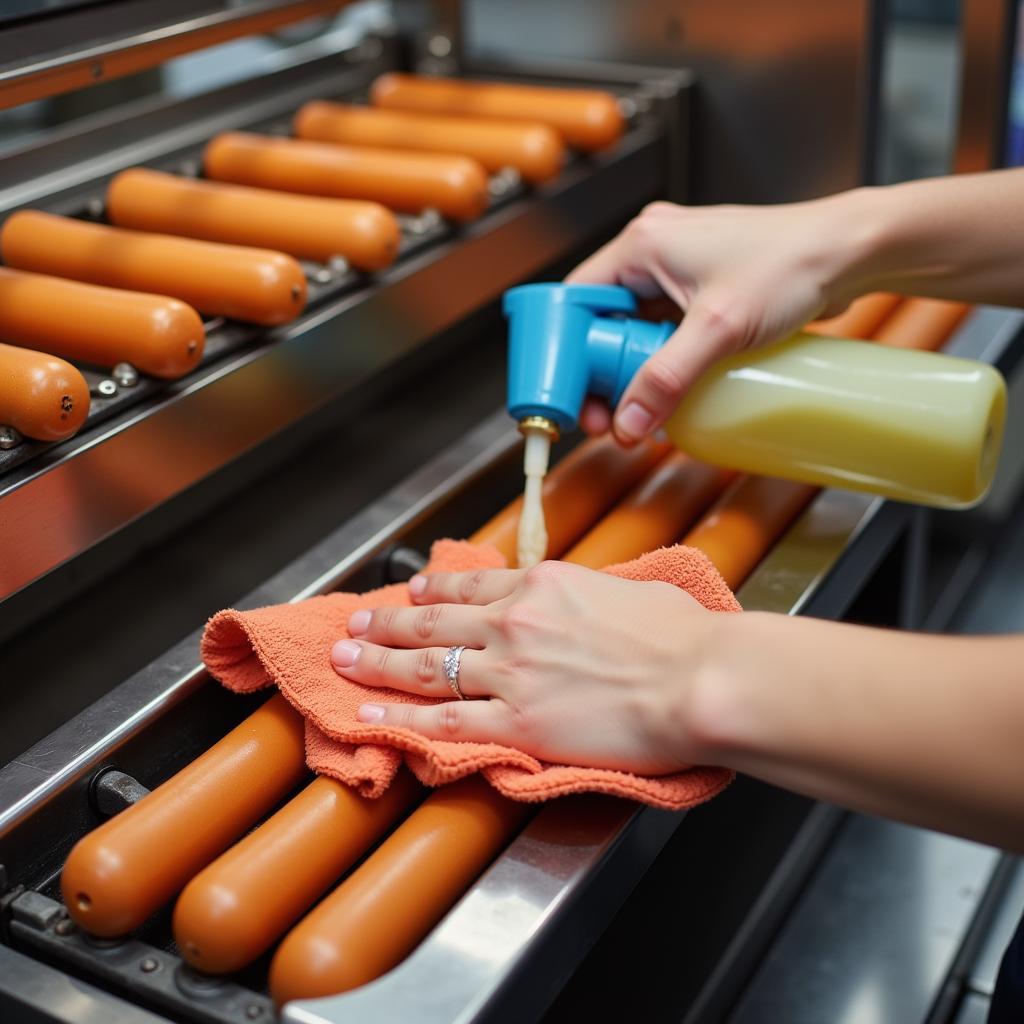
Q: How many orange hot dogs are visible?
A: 10